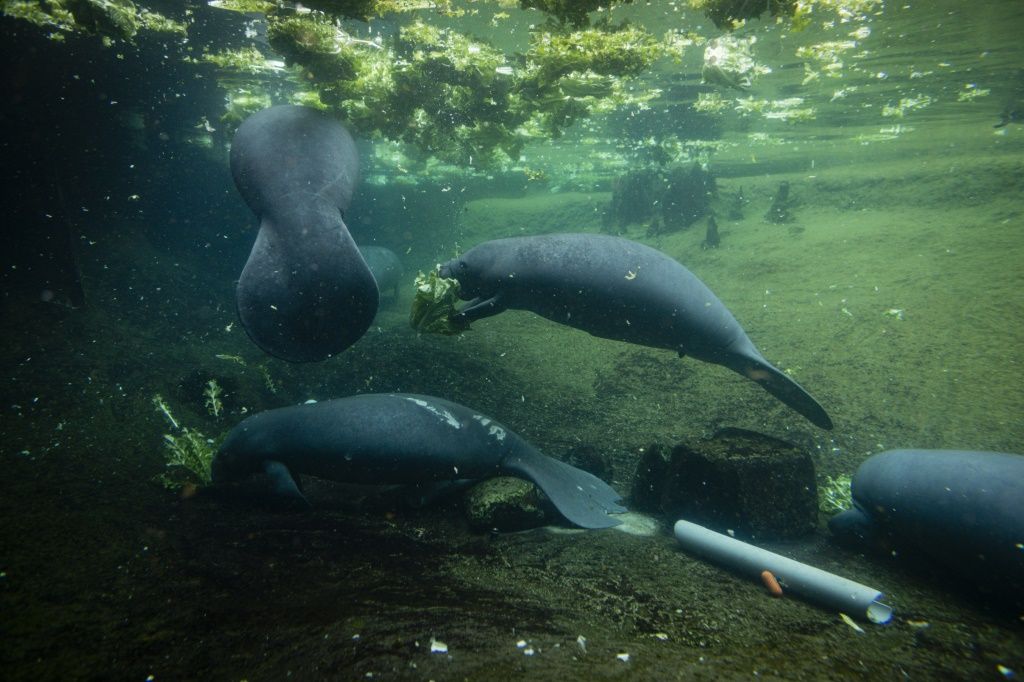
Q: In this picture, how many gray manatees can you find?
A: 5